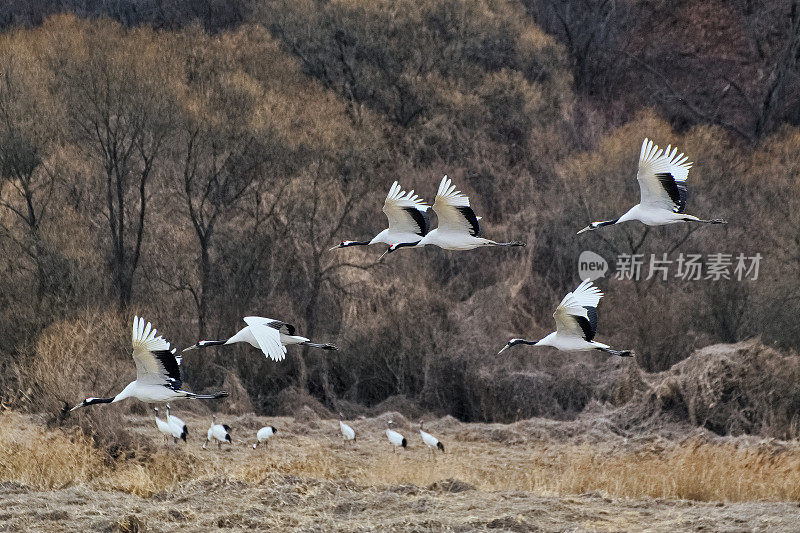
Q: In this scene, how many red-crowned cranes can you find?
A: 14